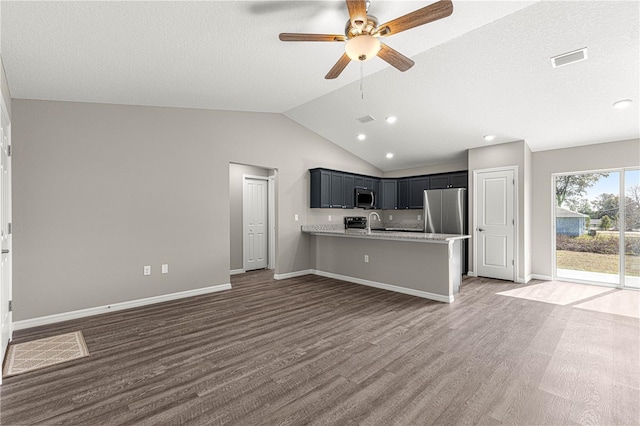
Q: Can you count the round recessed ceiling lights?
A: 5